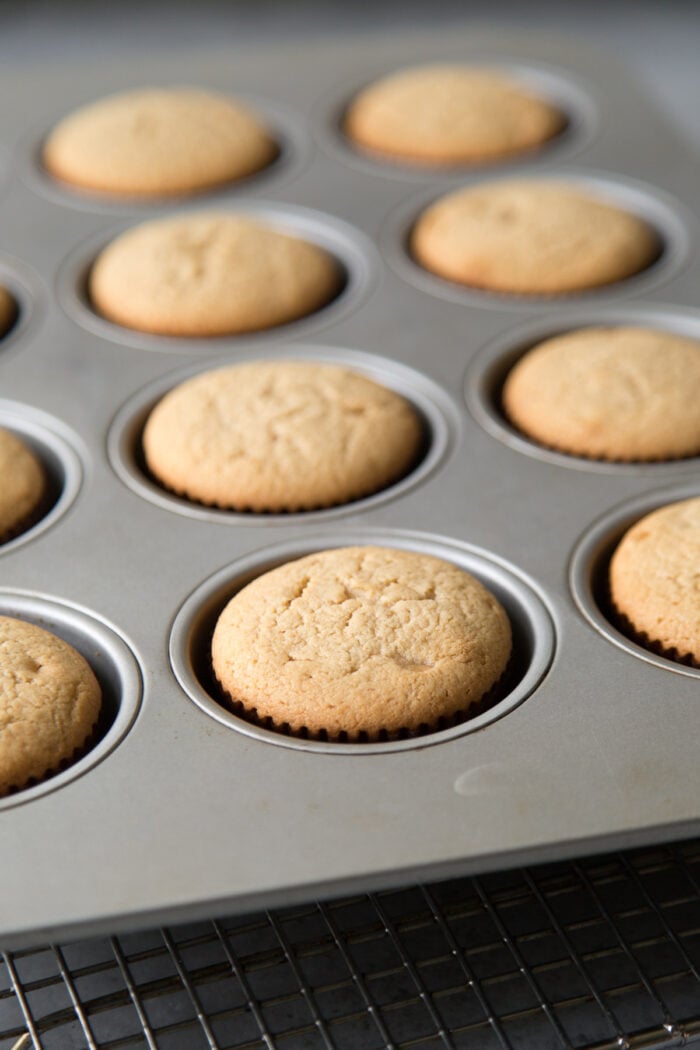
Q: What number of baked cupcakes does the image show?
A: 11